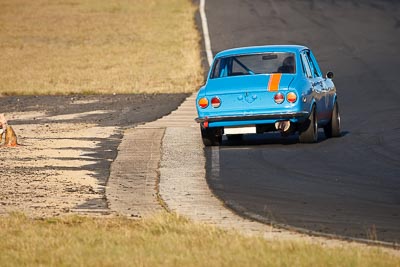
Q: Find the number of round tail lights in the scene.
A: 4